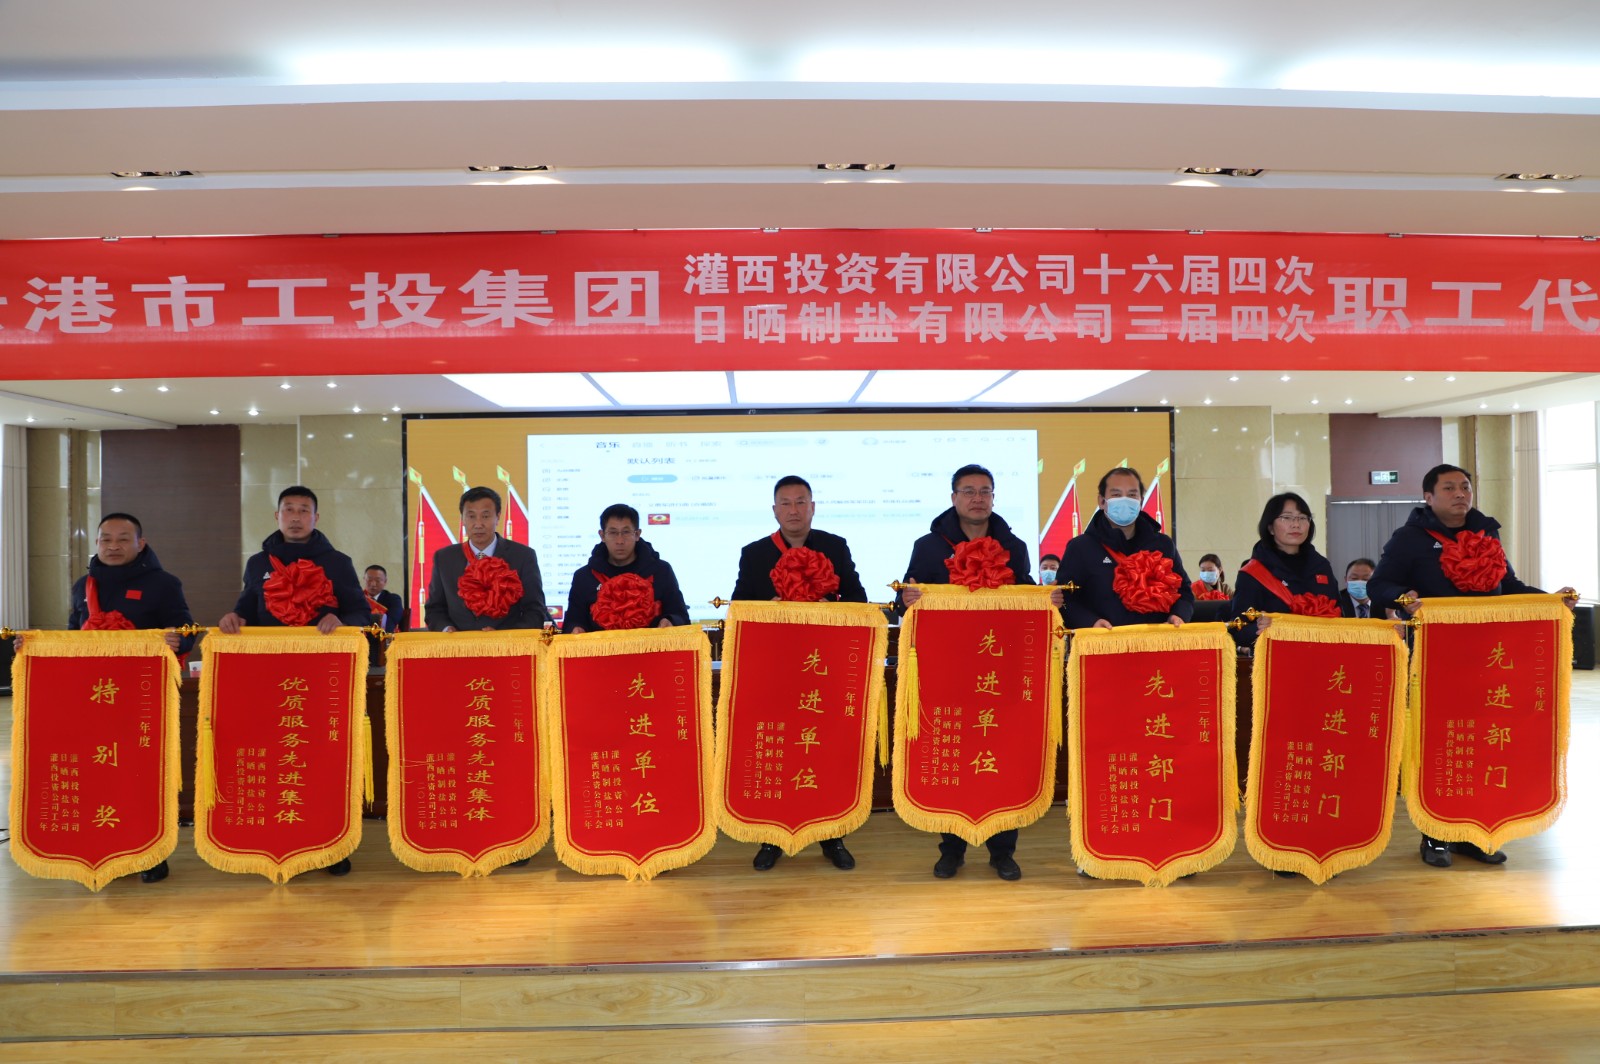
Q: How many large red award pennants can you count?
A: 9